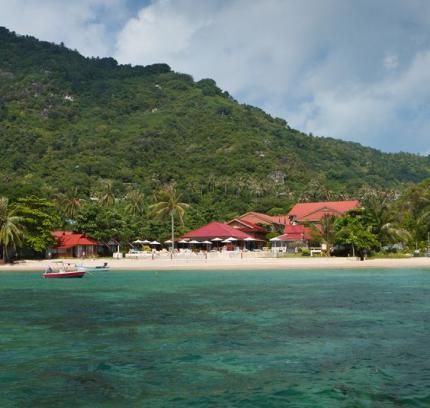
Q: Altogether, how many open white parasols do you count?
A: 11